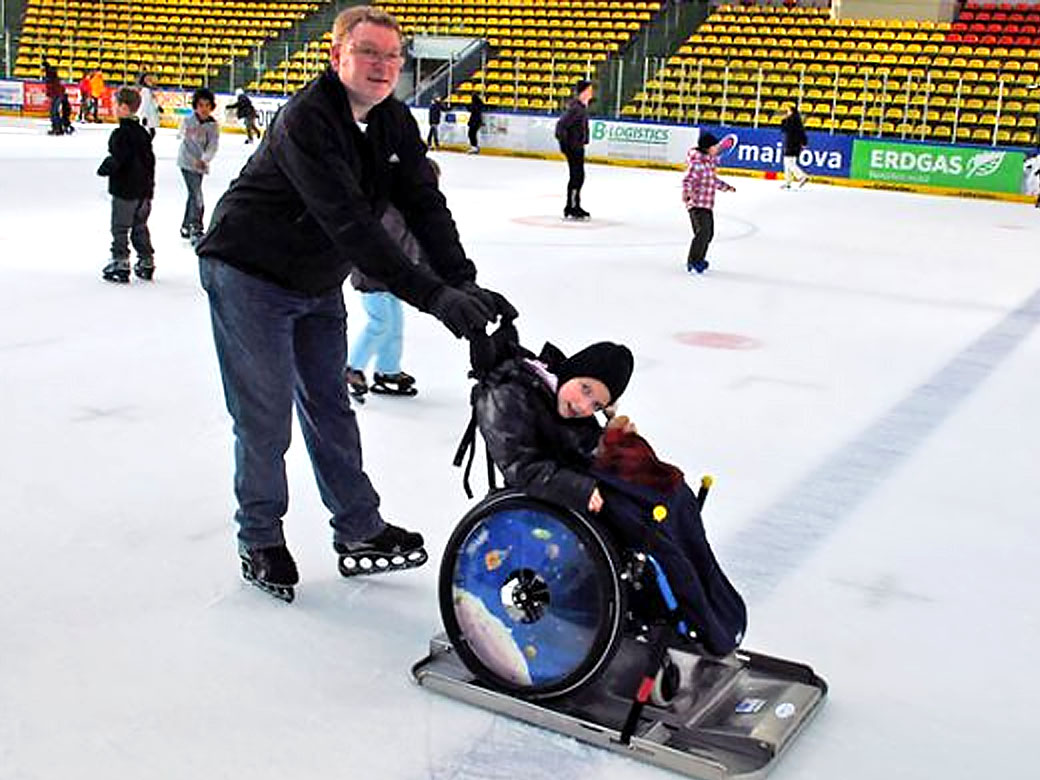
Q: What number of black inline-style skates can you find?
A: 2